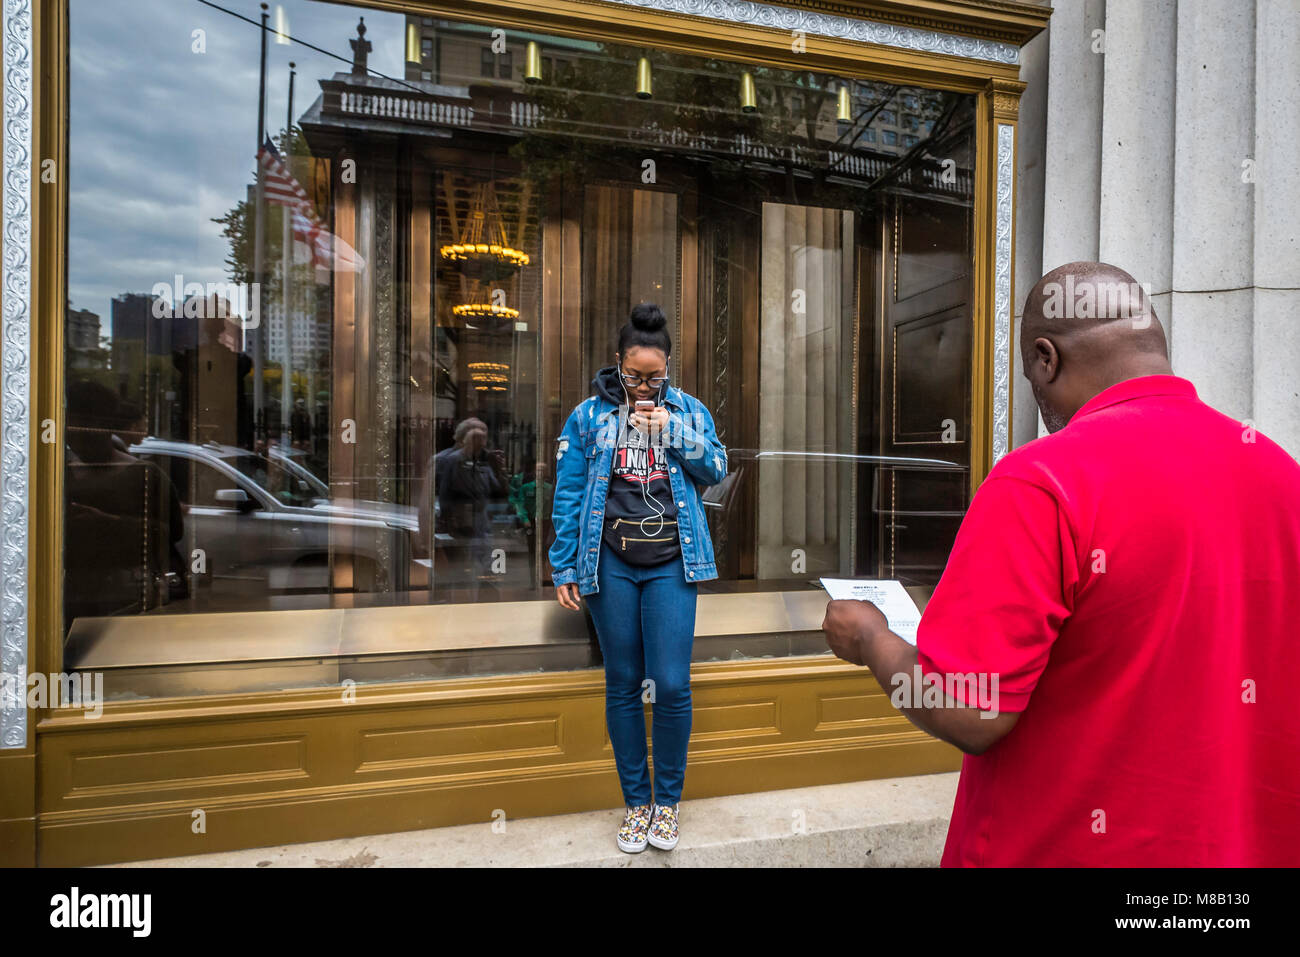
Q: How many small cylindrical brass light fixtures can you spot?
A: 6